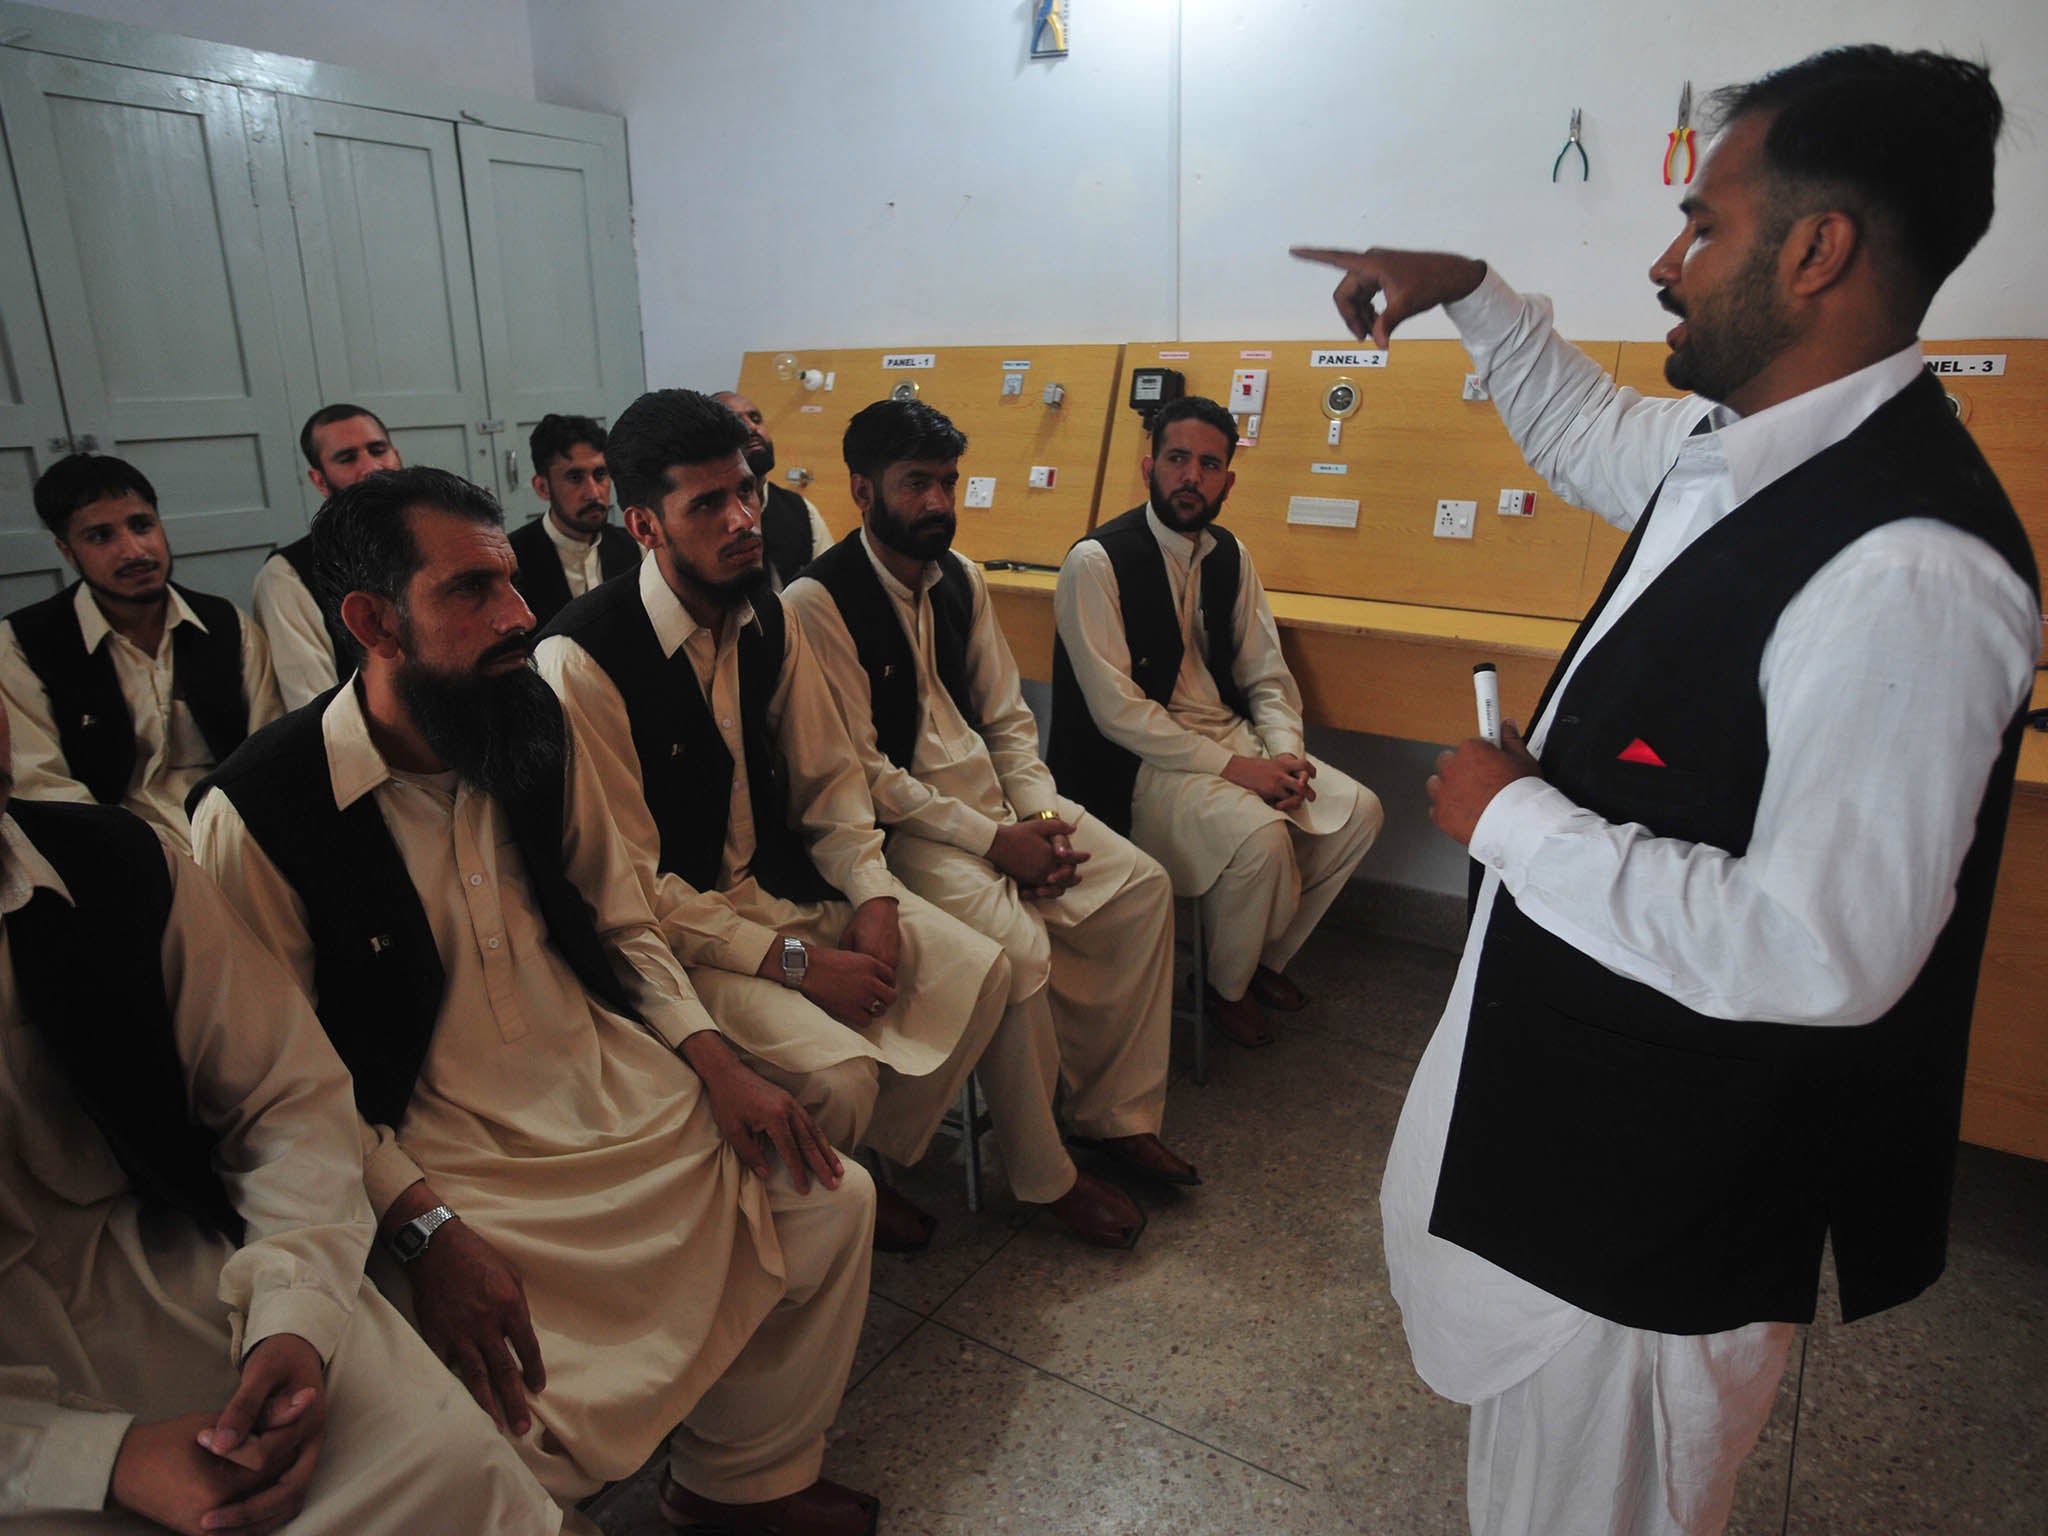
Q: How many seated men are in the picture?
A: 9